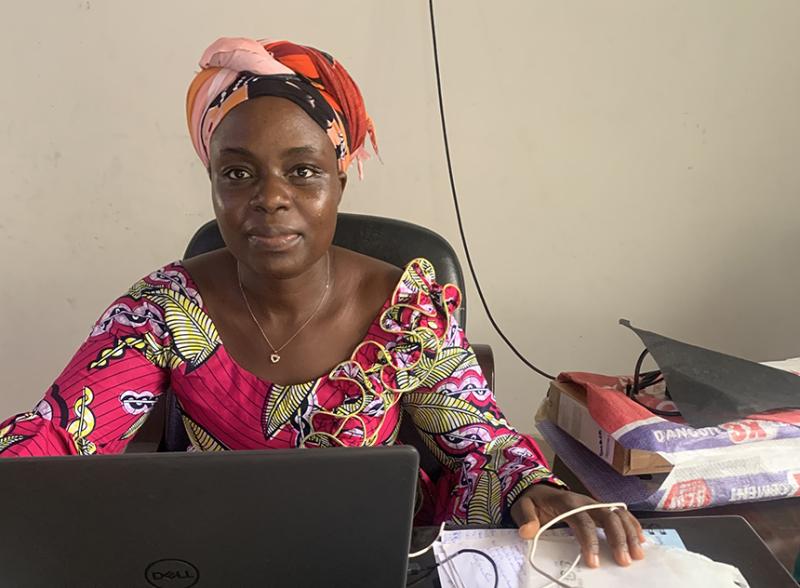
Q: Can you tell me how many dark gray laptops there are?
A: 1